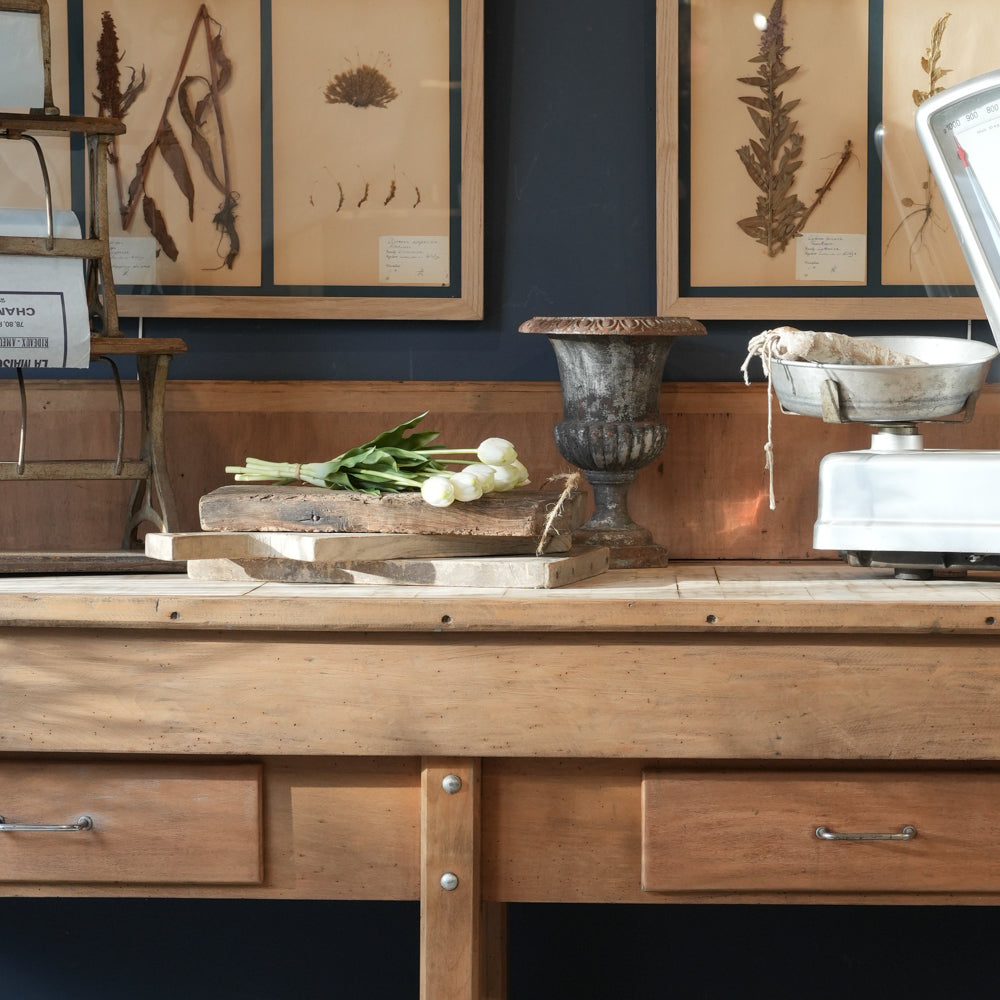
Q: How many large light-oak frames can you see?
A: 2